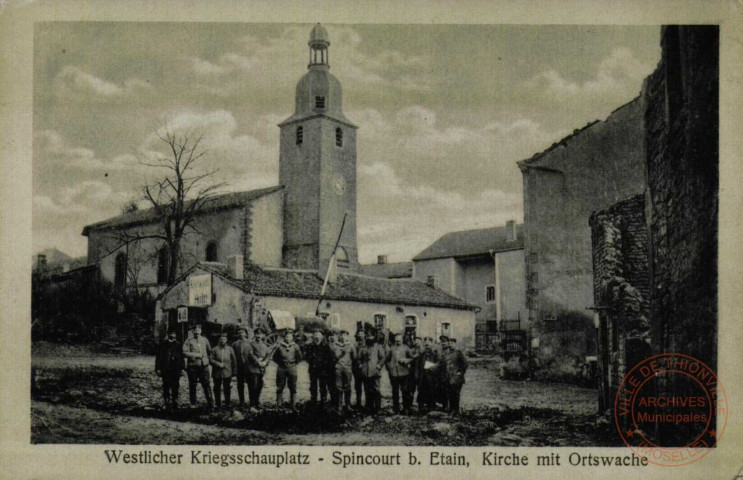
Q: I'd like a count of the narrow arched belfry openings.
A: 2